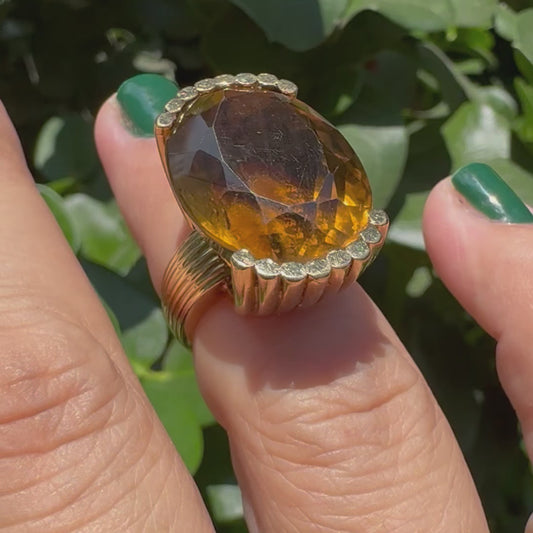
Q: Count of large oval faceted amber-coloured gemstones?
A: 1